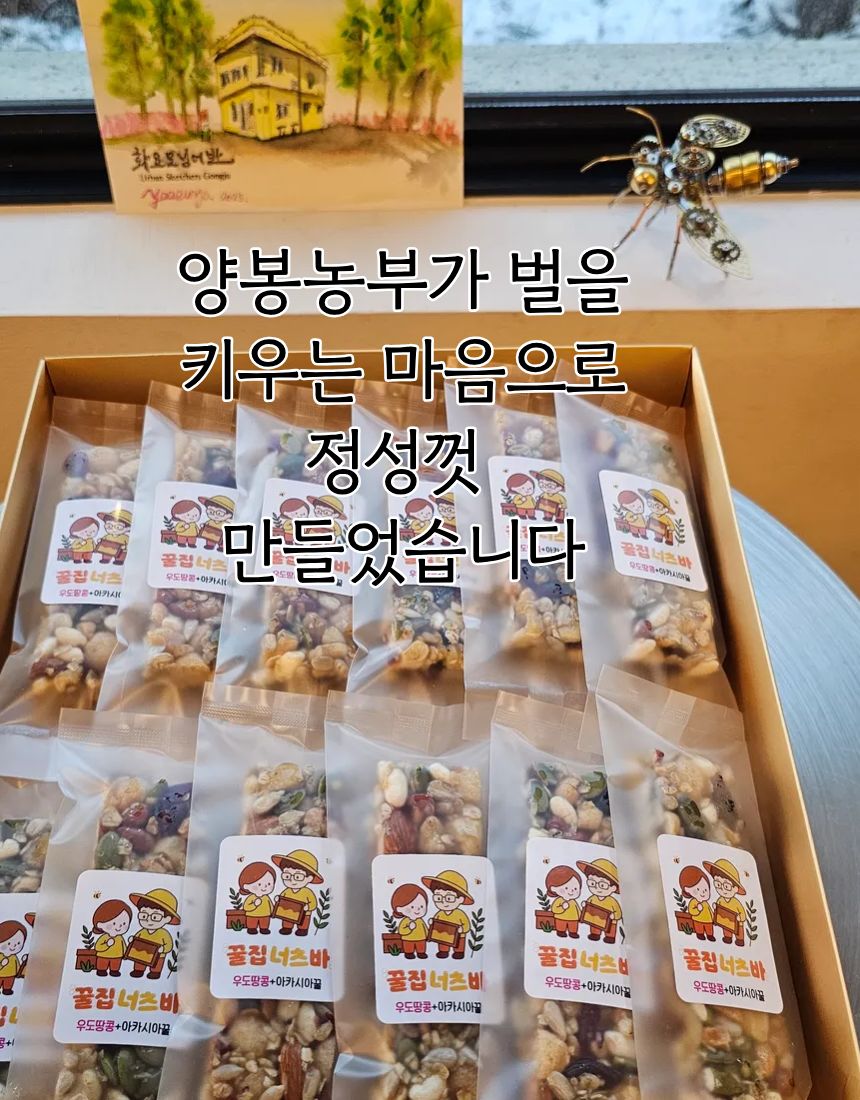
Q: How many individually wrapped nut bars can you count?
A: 12